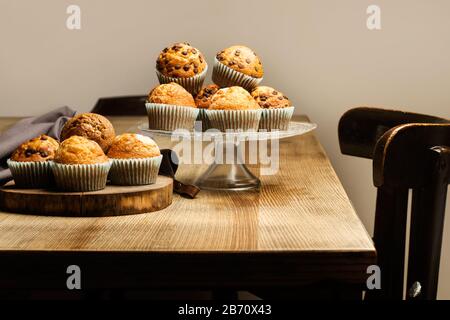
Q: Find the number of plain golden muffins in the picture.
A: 4